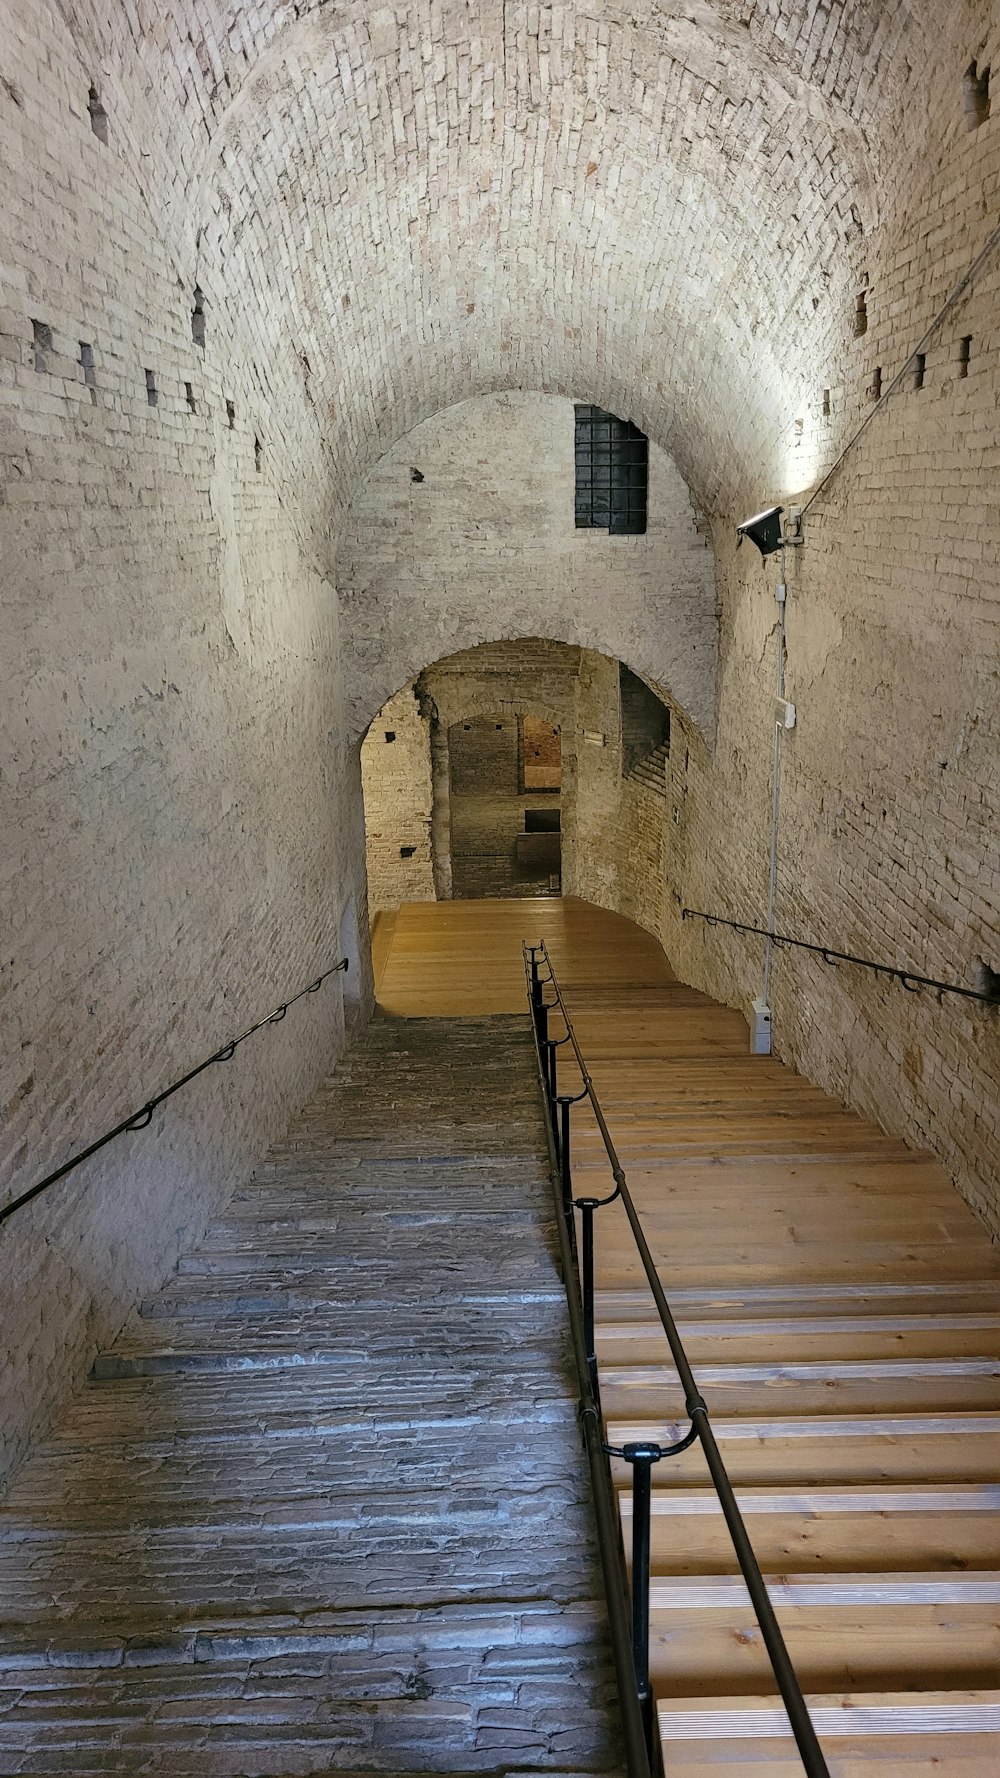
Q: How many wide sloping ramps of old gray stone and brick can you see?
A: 1